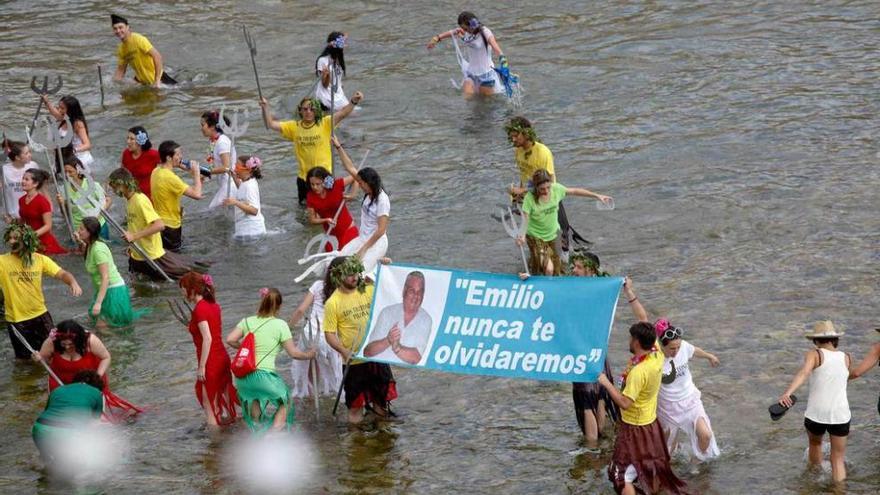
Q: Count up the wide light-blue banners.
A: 1